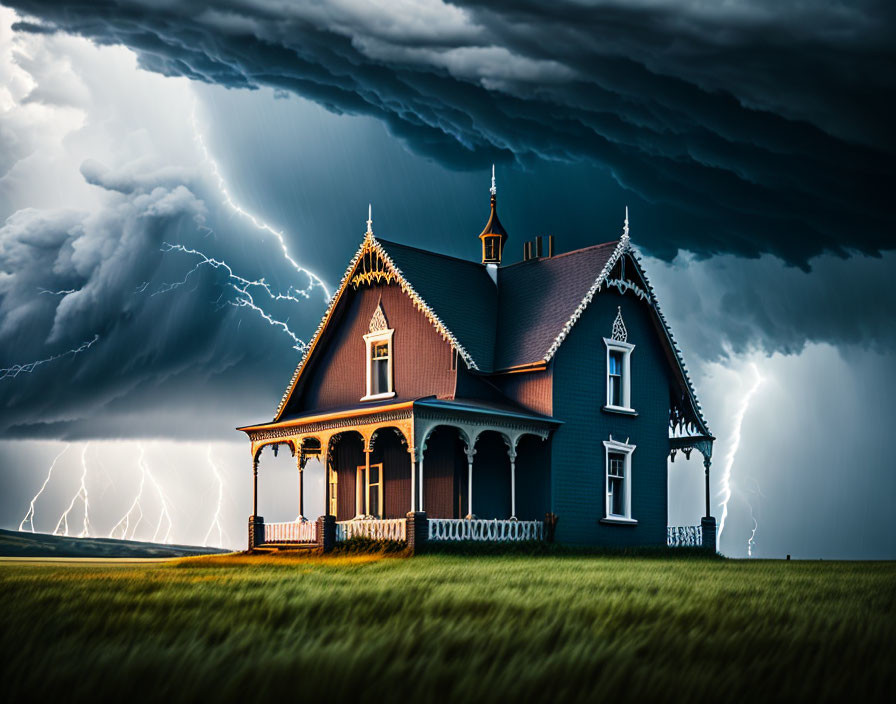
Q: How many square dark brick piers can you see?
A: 4